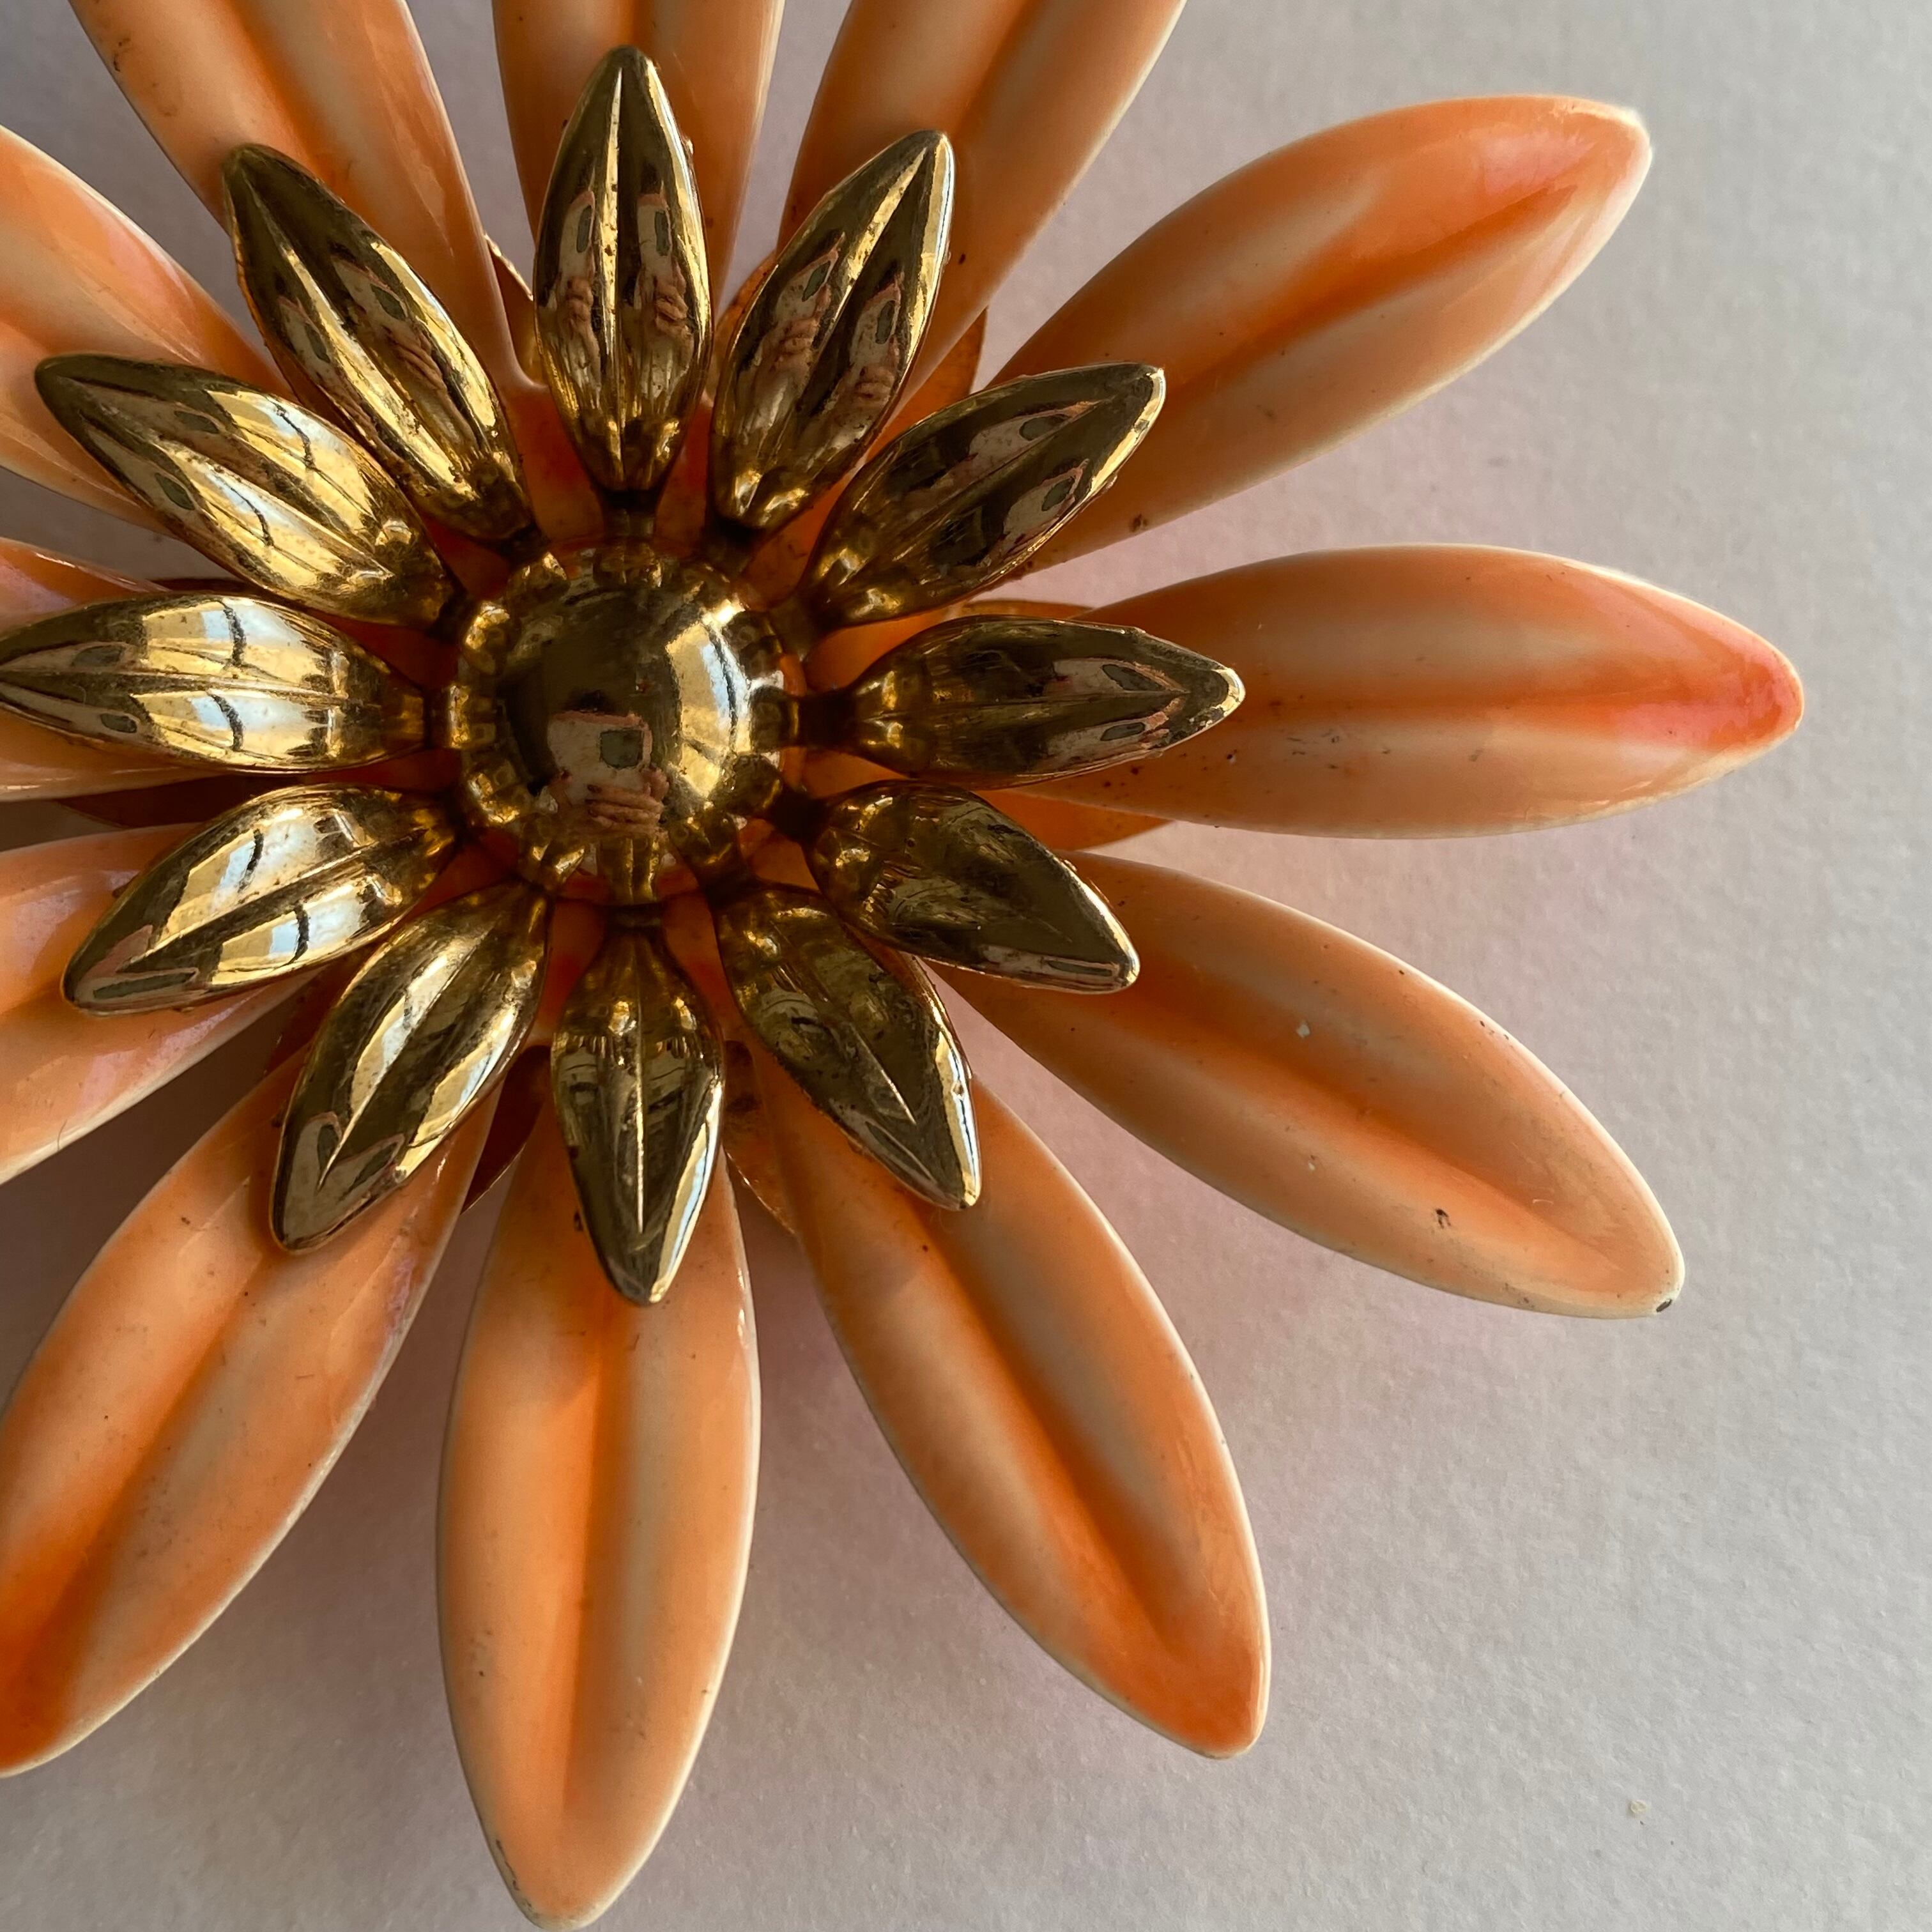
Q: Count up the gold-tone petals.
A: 12